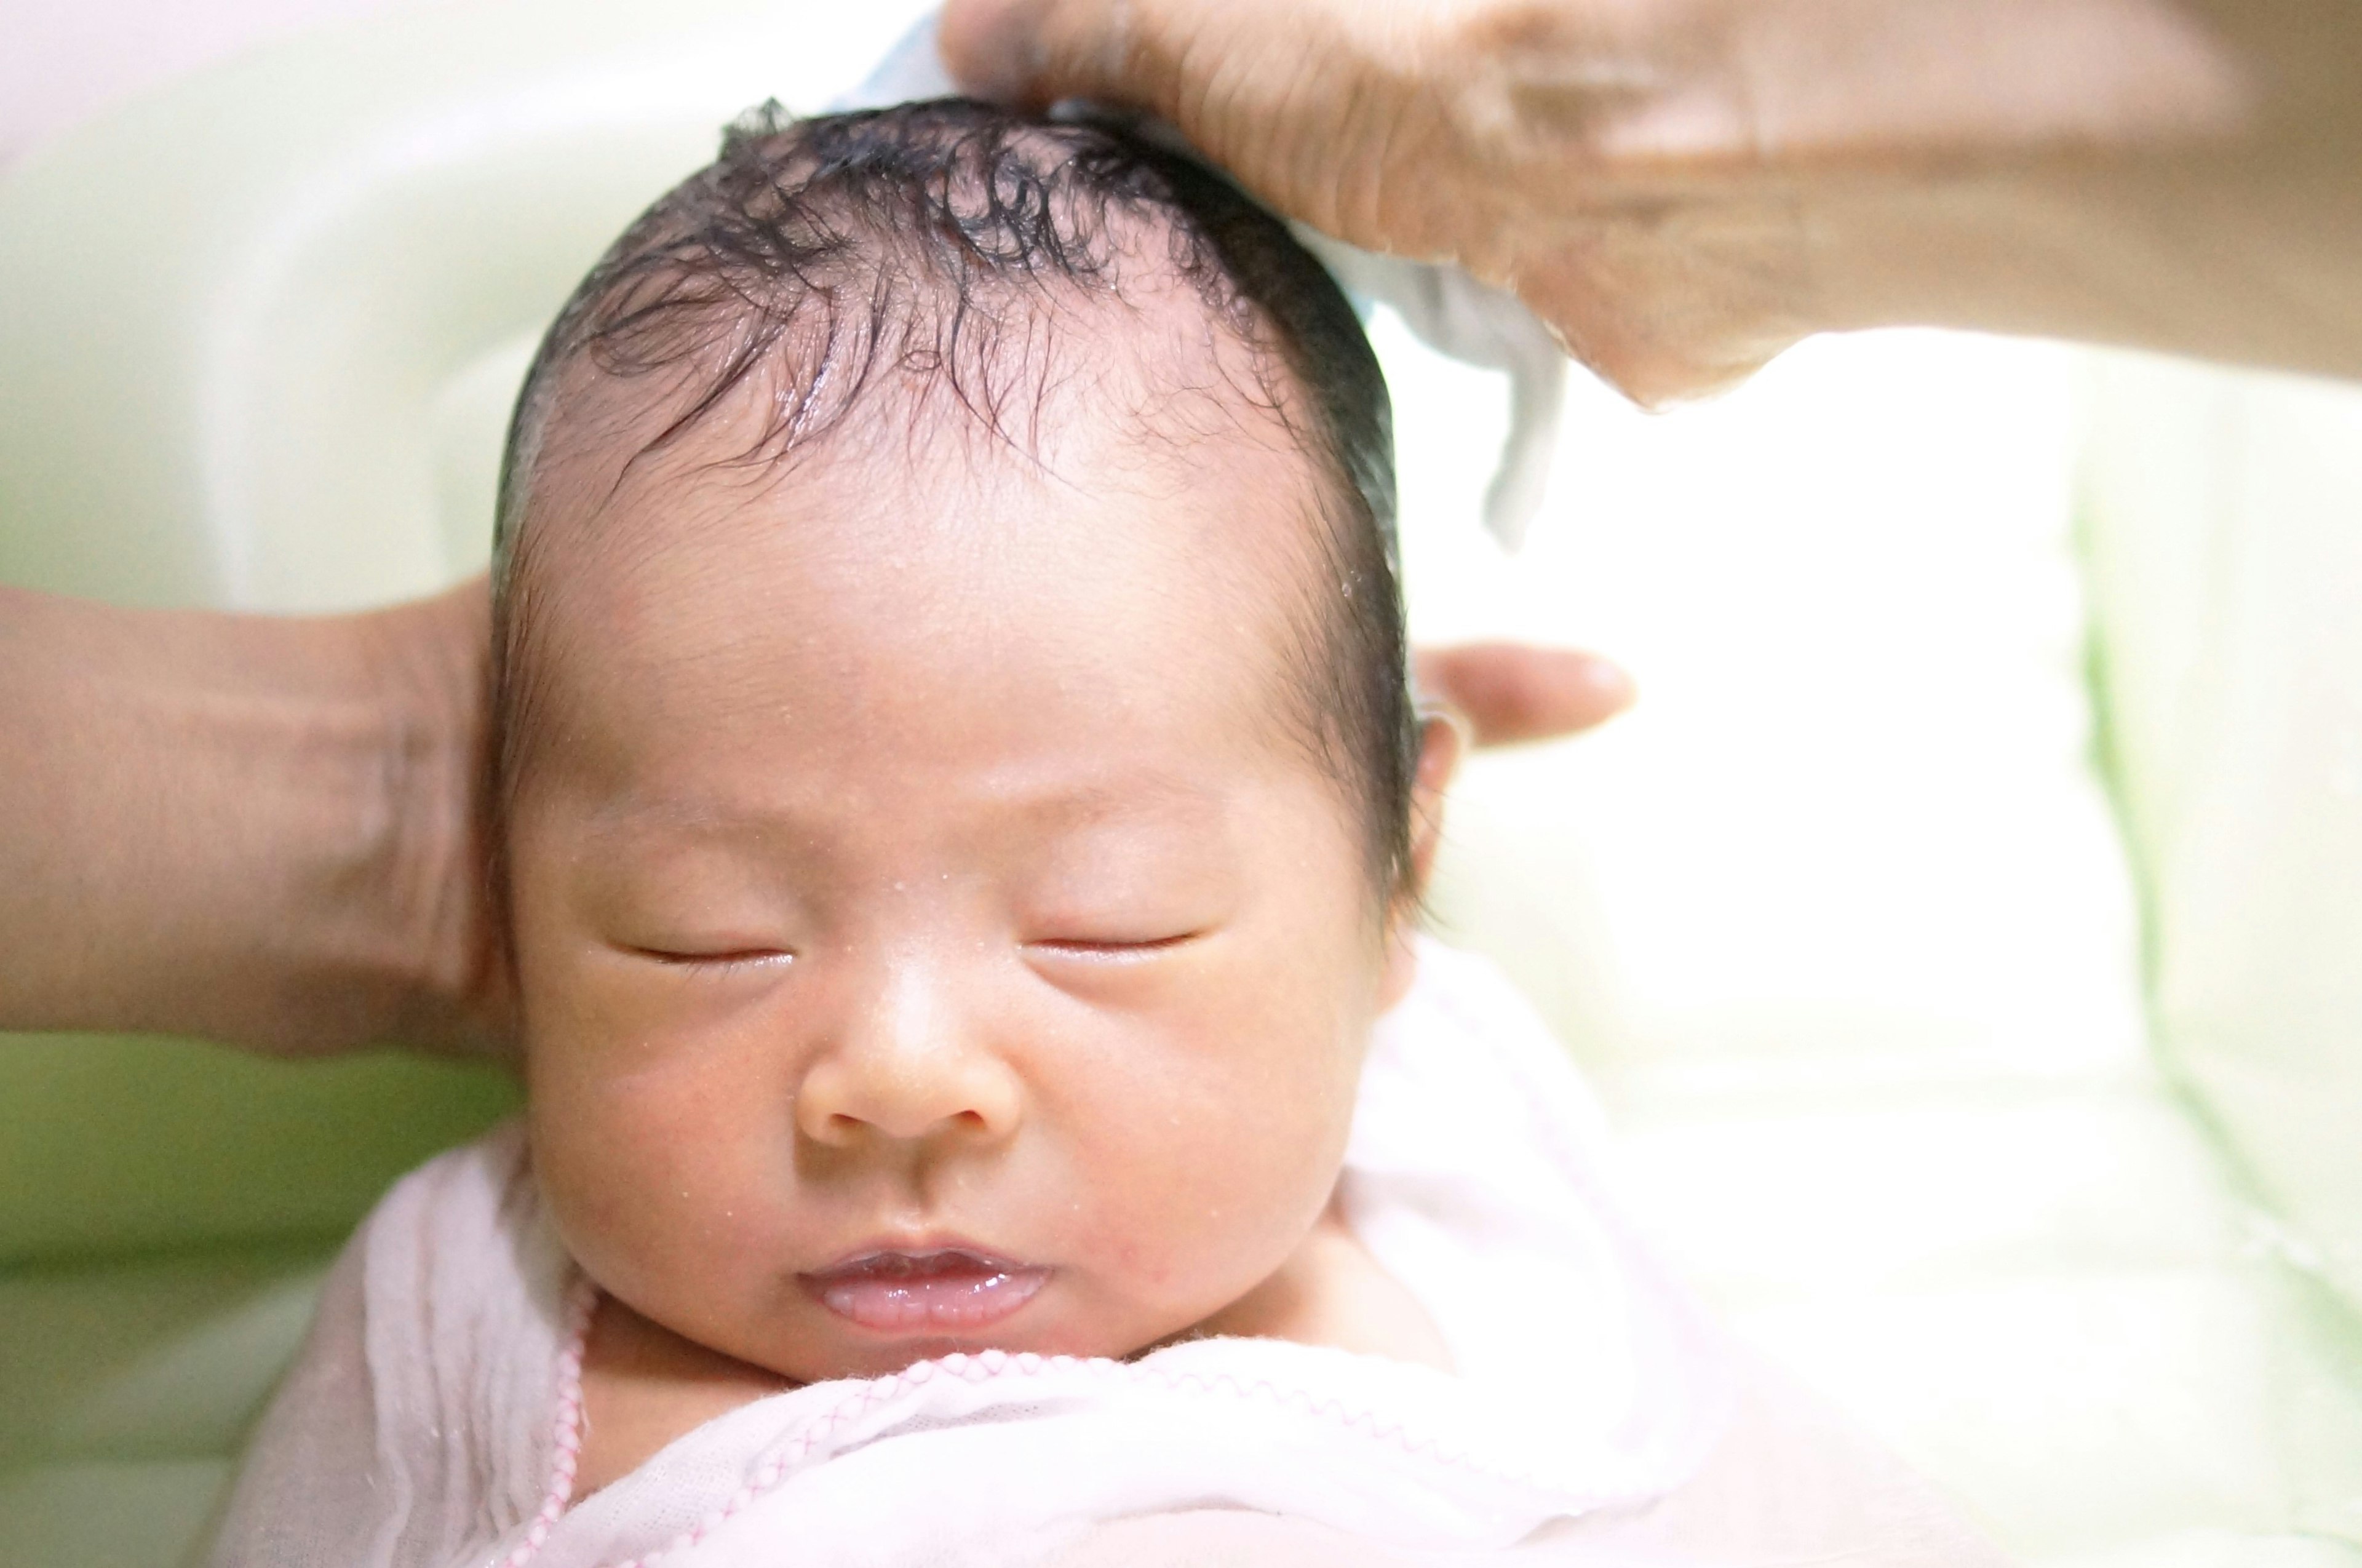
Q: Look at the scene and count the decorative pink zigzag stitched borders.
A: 2